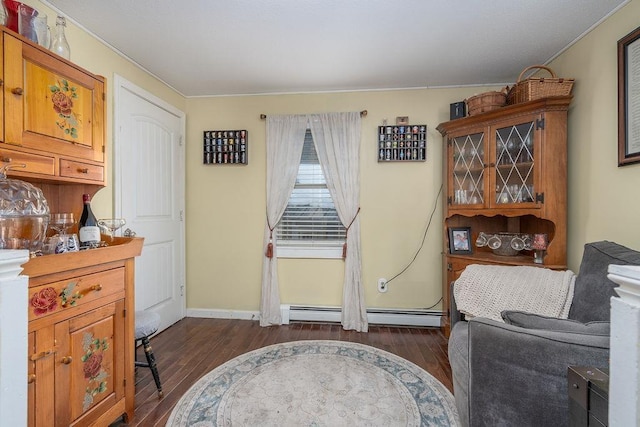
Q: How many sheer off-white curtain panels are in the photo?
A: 2